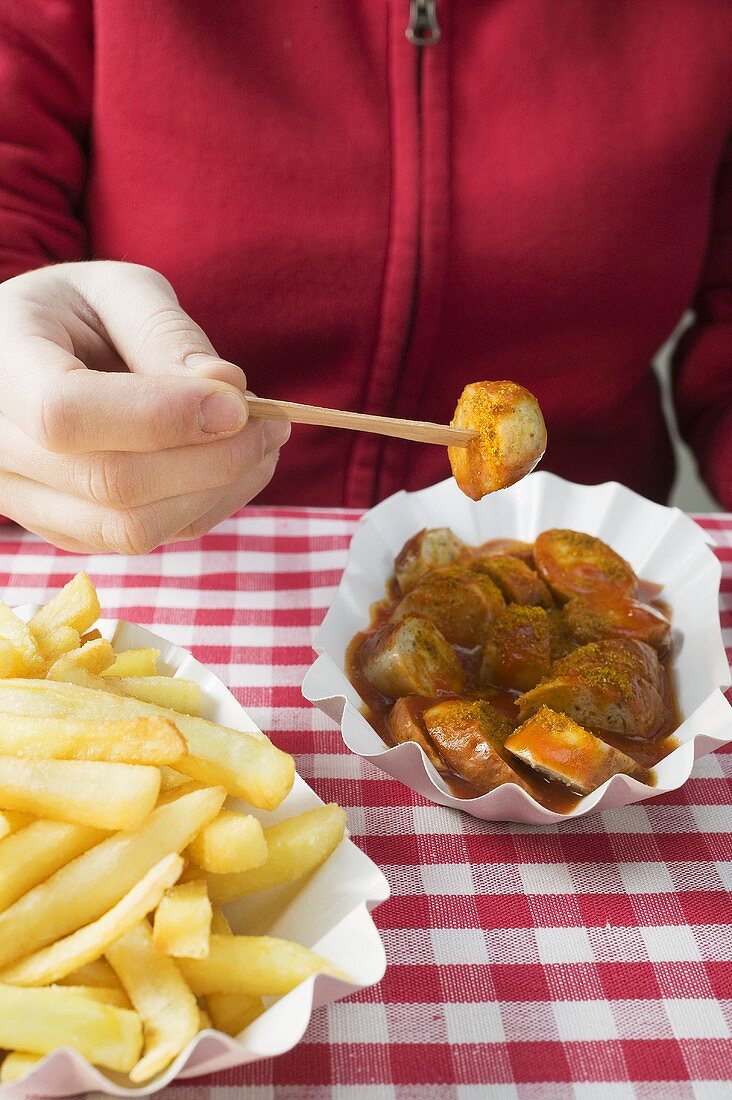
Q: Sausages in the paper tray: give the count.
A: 11